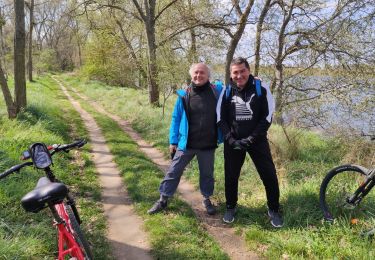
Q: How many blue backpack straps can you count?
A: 2